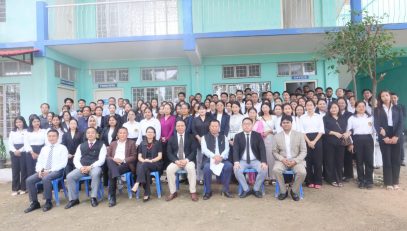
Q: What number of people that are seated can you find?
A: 8